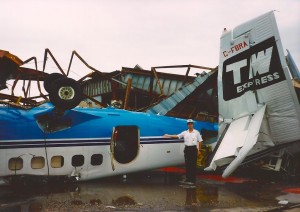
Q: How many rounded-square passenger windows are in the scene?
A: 5